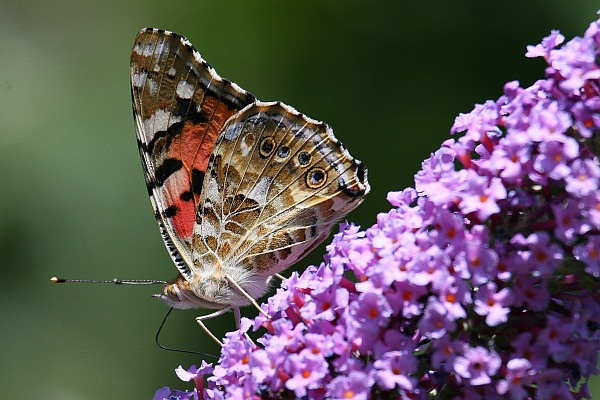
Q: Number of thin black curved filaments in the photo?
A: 1